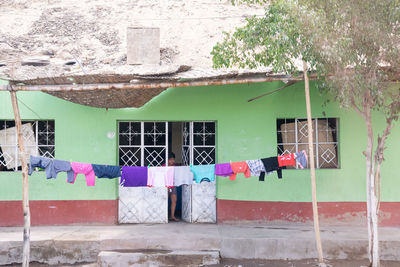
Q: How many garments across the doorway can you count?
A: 4